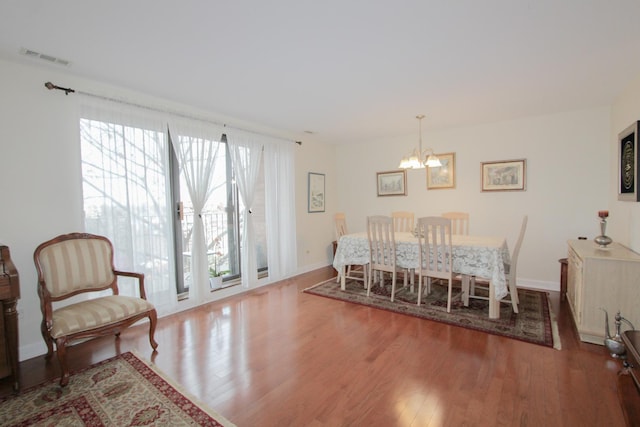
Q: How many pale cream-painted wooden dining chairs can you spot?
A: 6